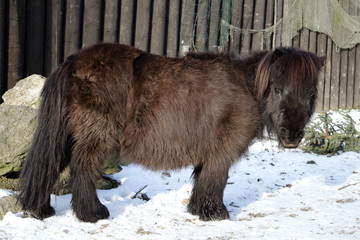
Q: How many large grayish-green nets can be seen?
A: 1